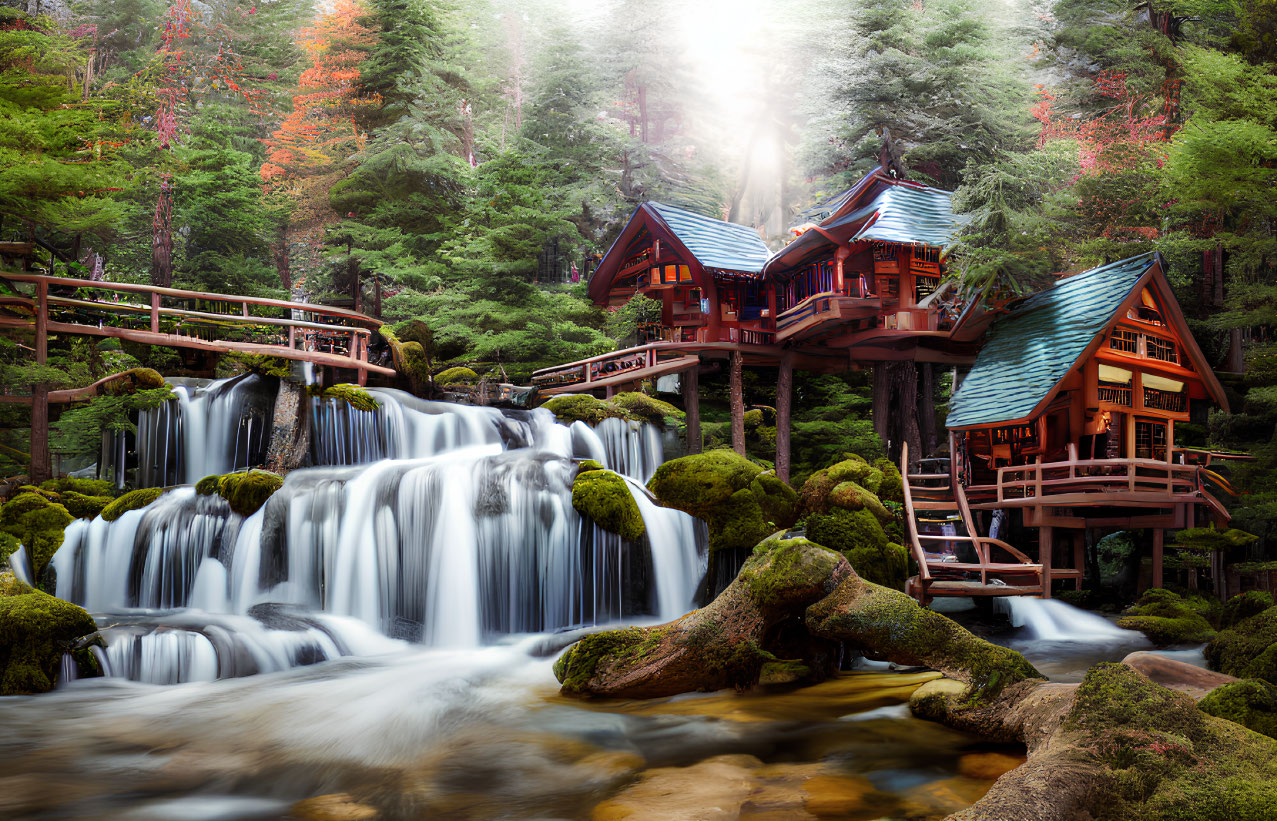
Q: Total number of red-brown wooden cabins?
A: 3